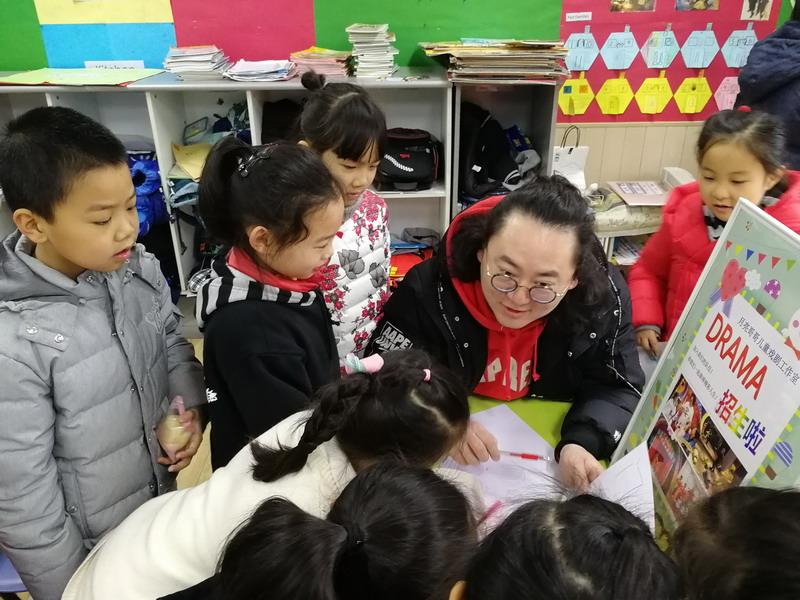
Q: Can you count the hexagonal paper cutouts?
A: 10